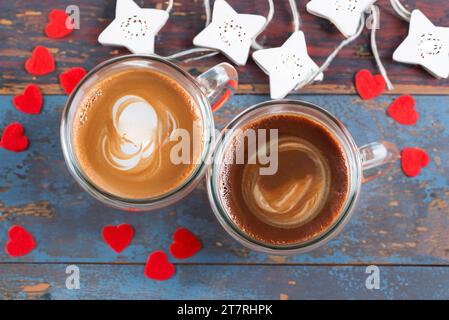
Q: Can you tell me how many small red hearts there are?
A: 12